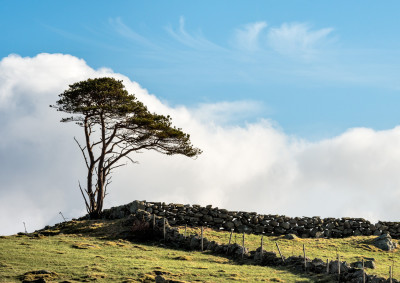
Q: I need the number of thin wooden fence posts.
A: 13